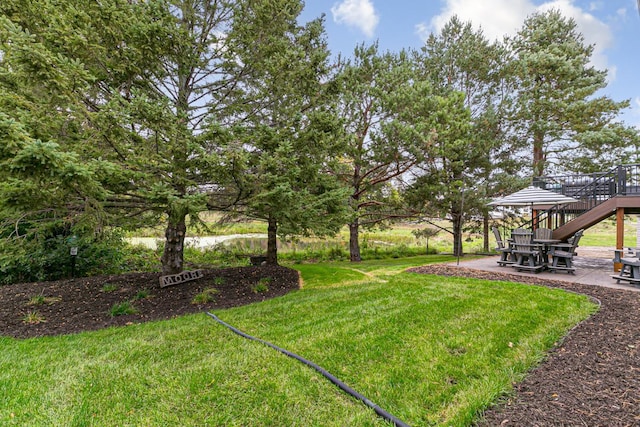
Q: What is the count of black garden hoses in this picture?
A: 1